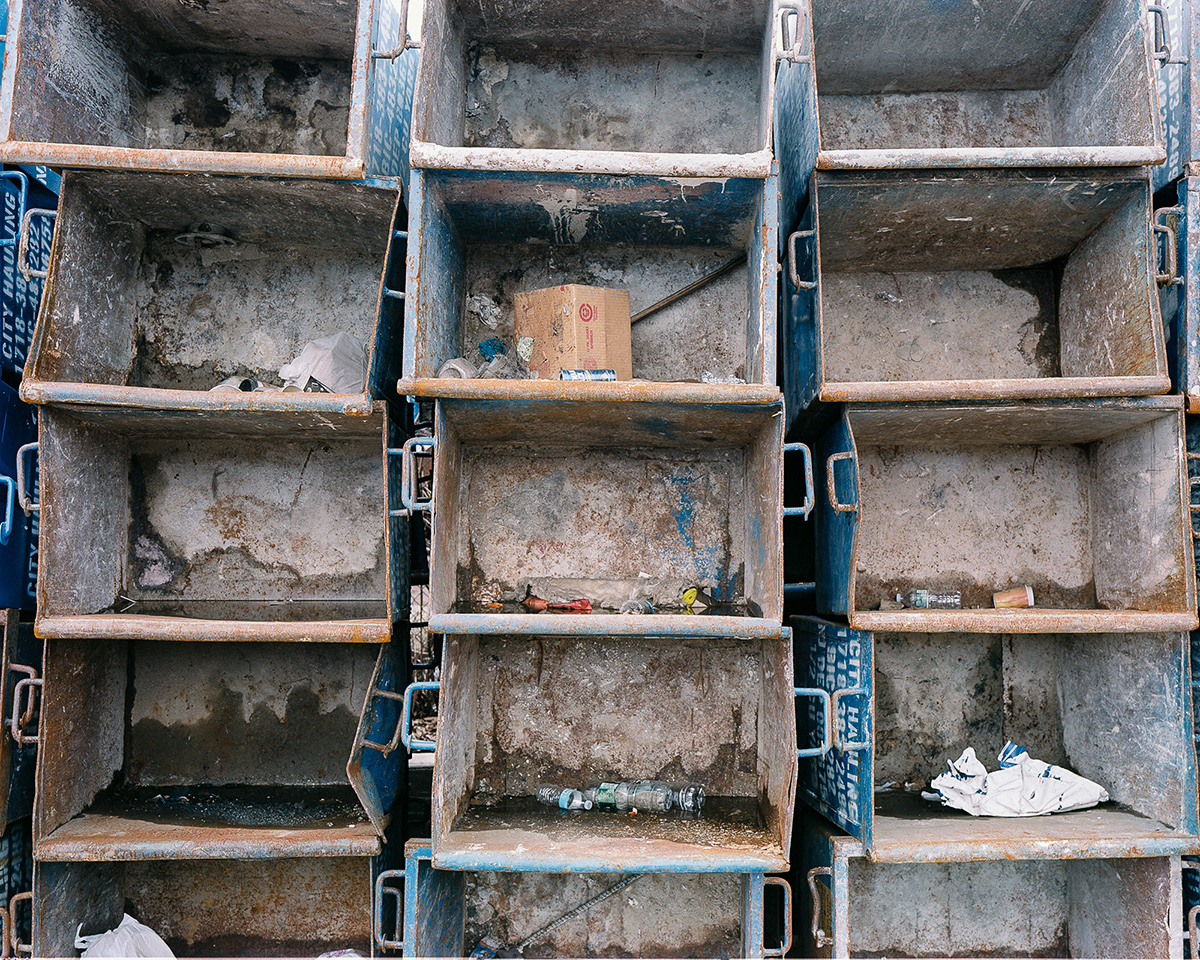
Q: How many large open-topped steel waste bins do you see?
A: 15